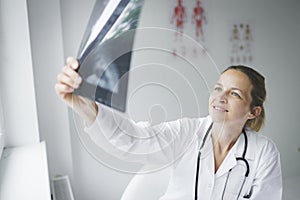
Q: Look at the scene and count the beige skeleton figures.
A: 2